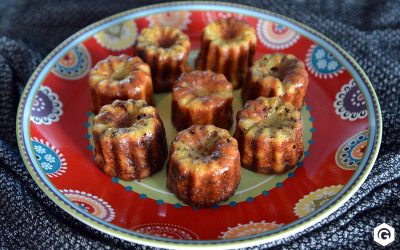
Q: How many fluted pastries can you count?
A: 8